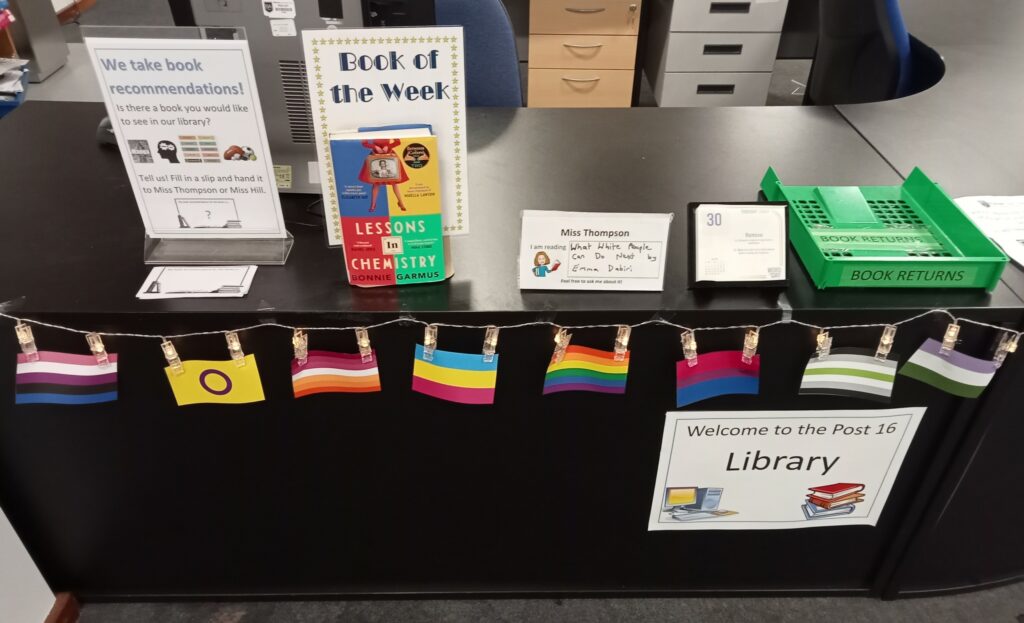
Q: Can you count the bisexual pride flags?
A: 1